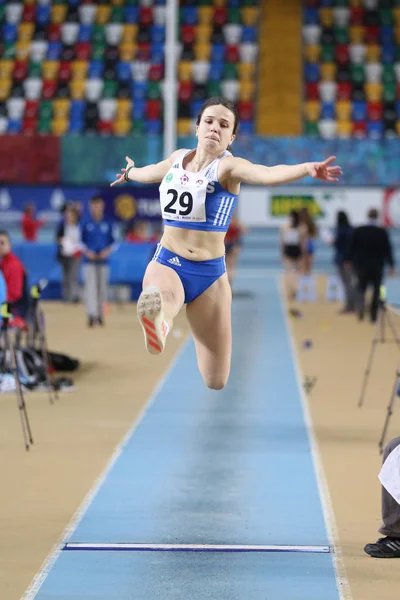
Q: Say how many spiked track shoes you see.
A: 1